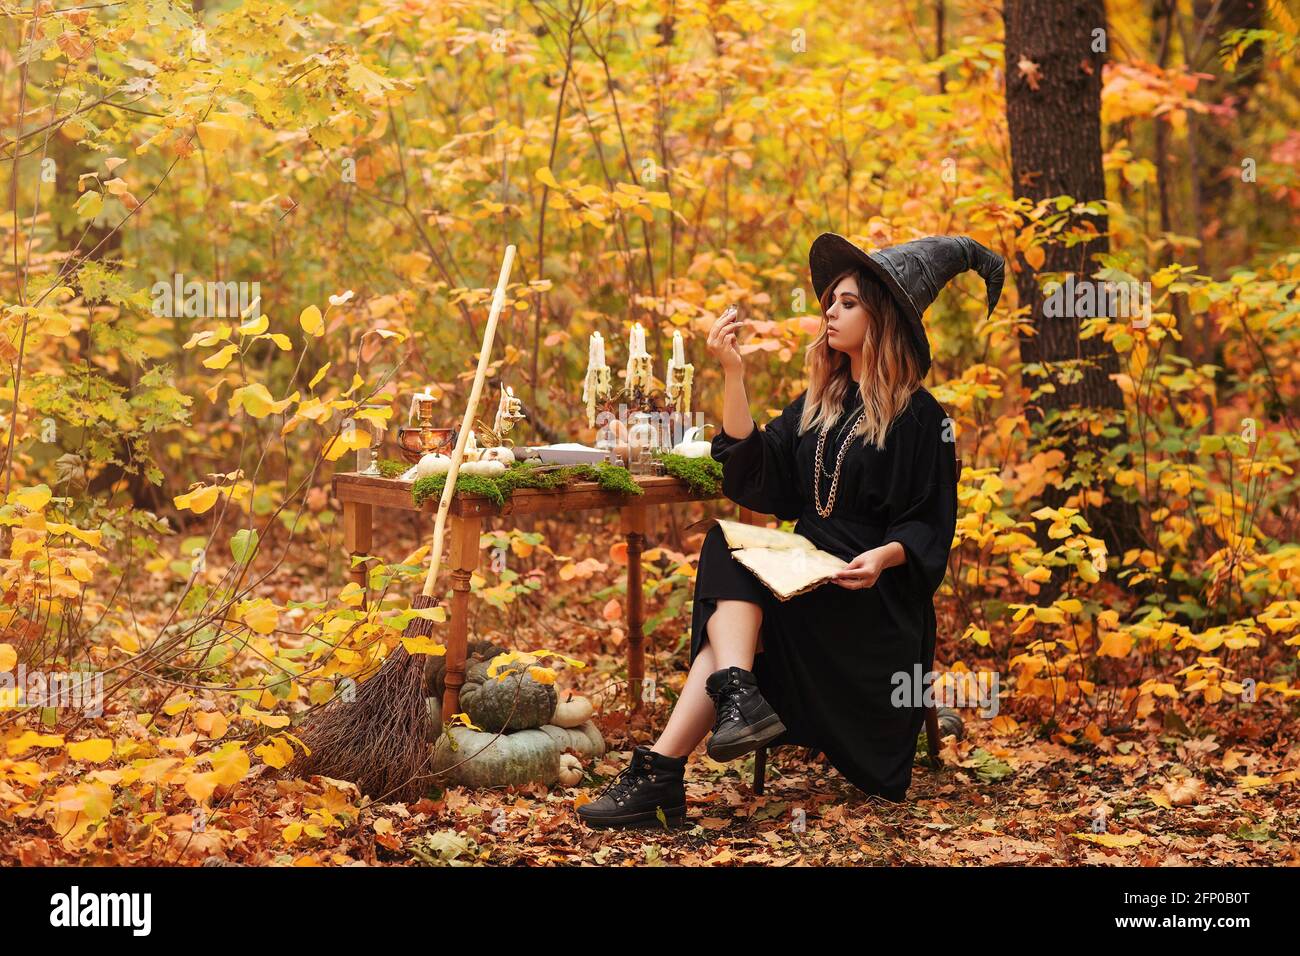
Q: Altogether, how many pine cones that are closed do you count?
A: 0